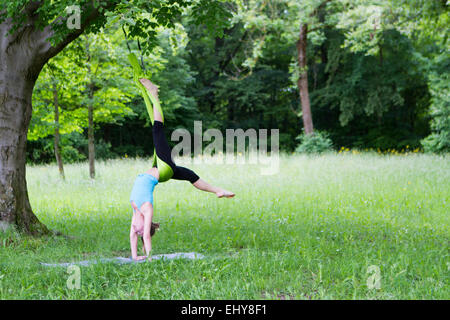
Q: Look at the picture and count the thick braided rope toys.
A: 0